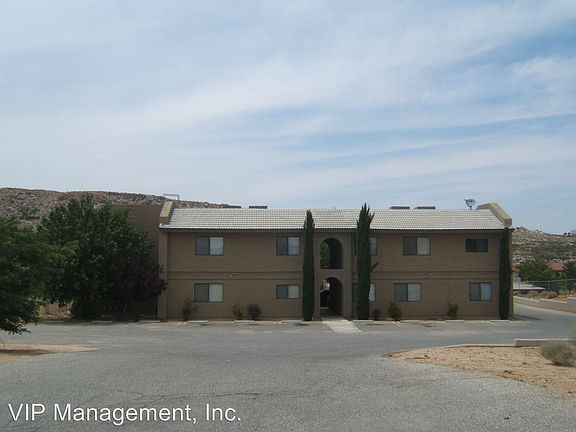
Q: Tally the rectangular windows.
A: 10